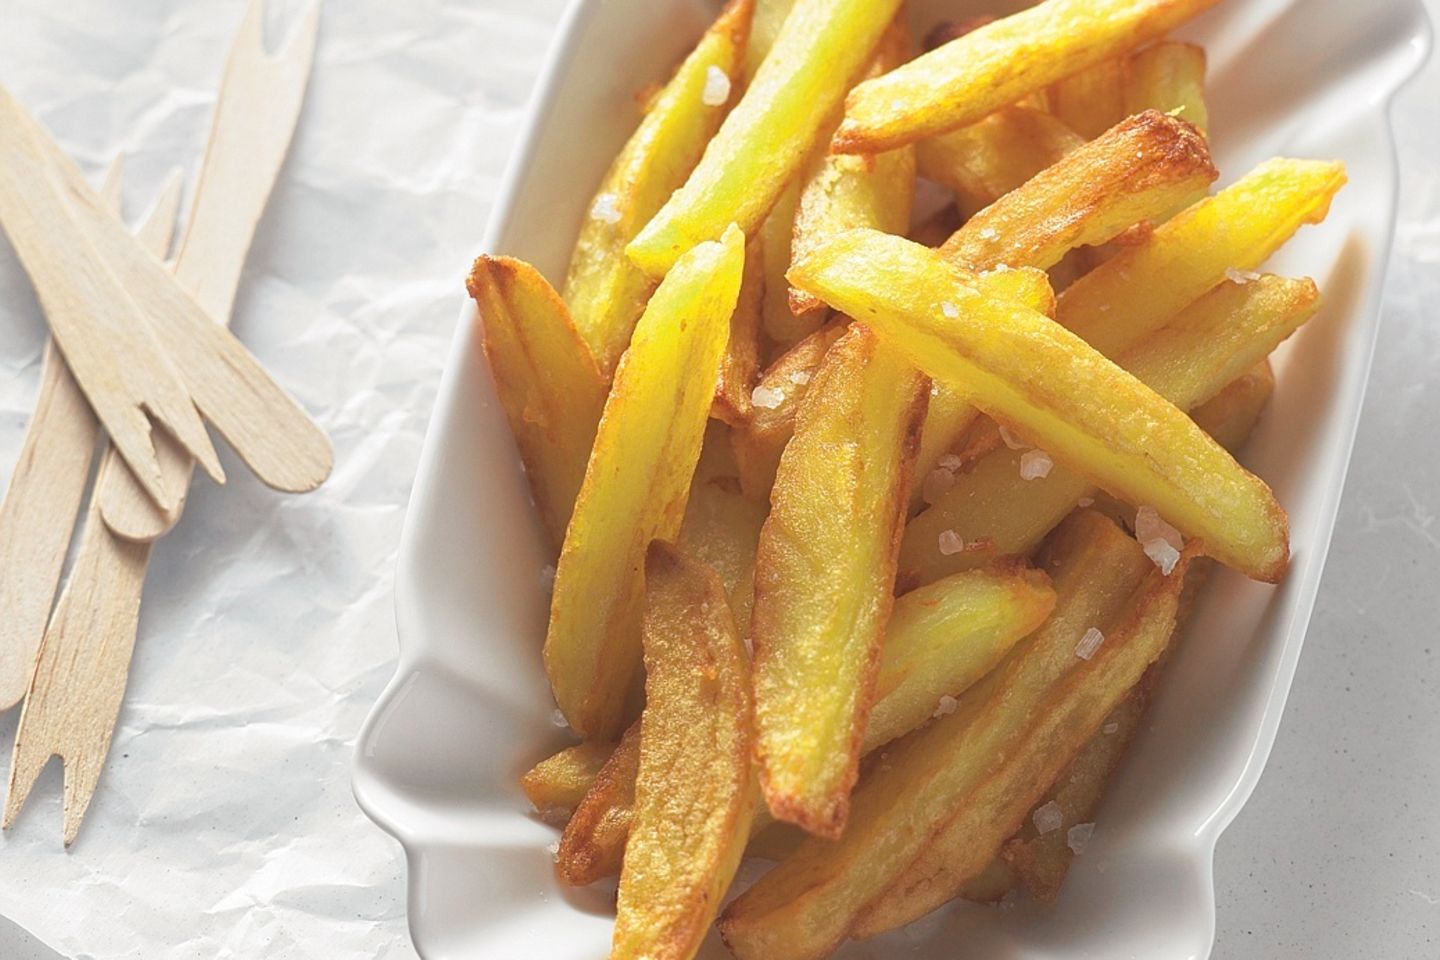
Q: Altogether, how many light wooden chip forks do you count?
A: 5